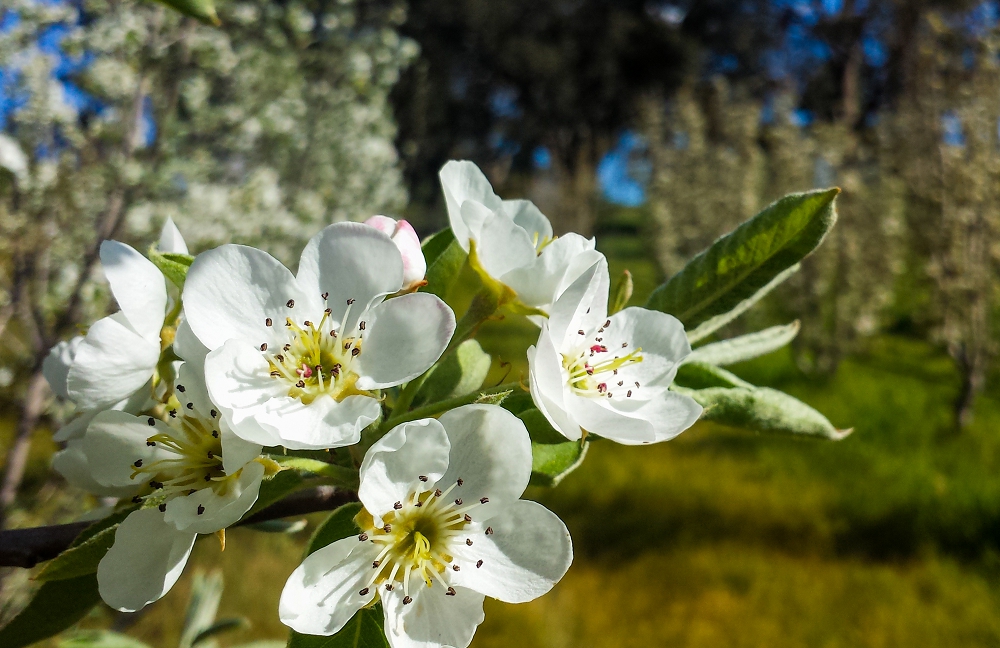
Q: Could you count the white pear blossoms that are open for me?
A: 6